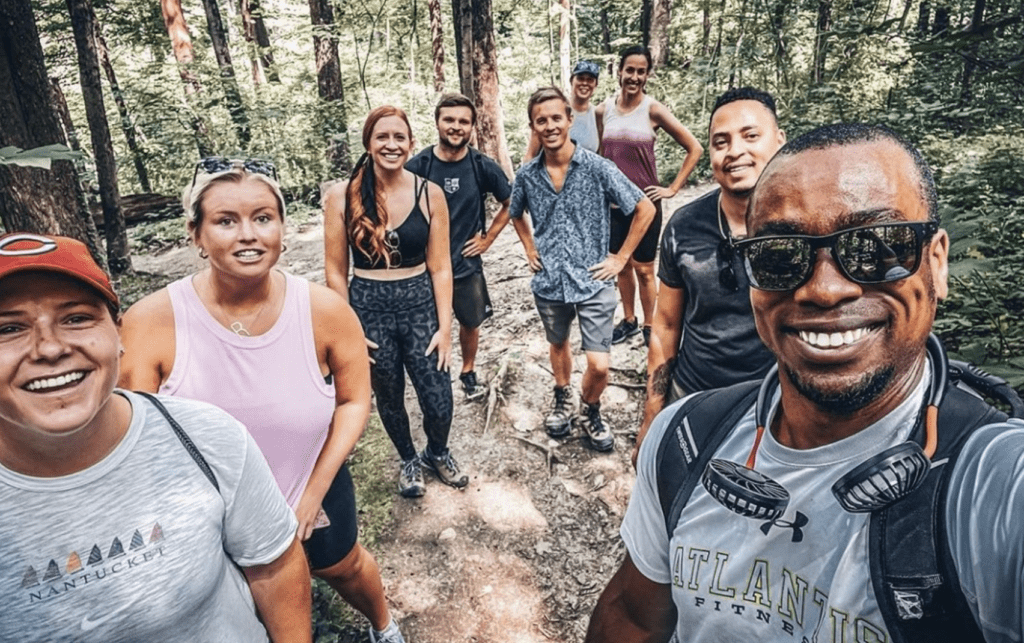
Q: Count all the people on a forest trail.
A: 9